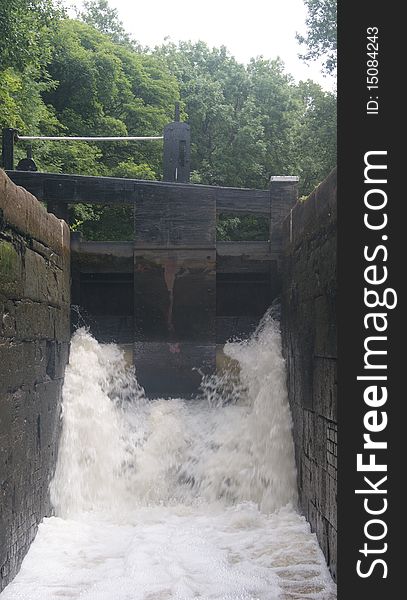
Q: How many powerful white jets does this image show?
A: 2